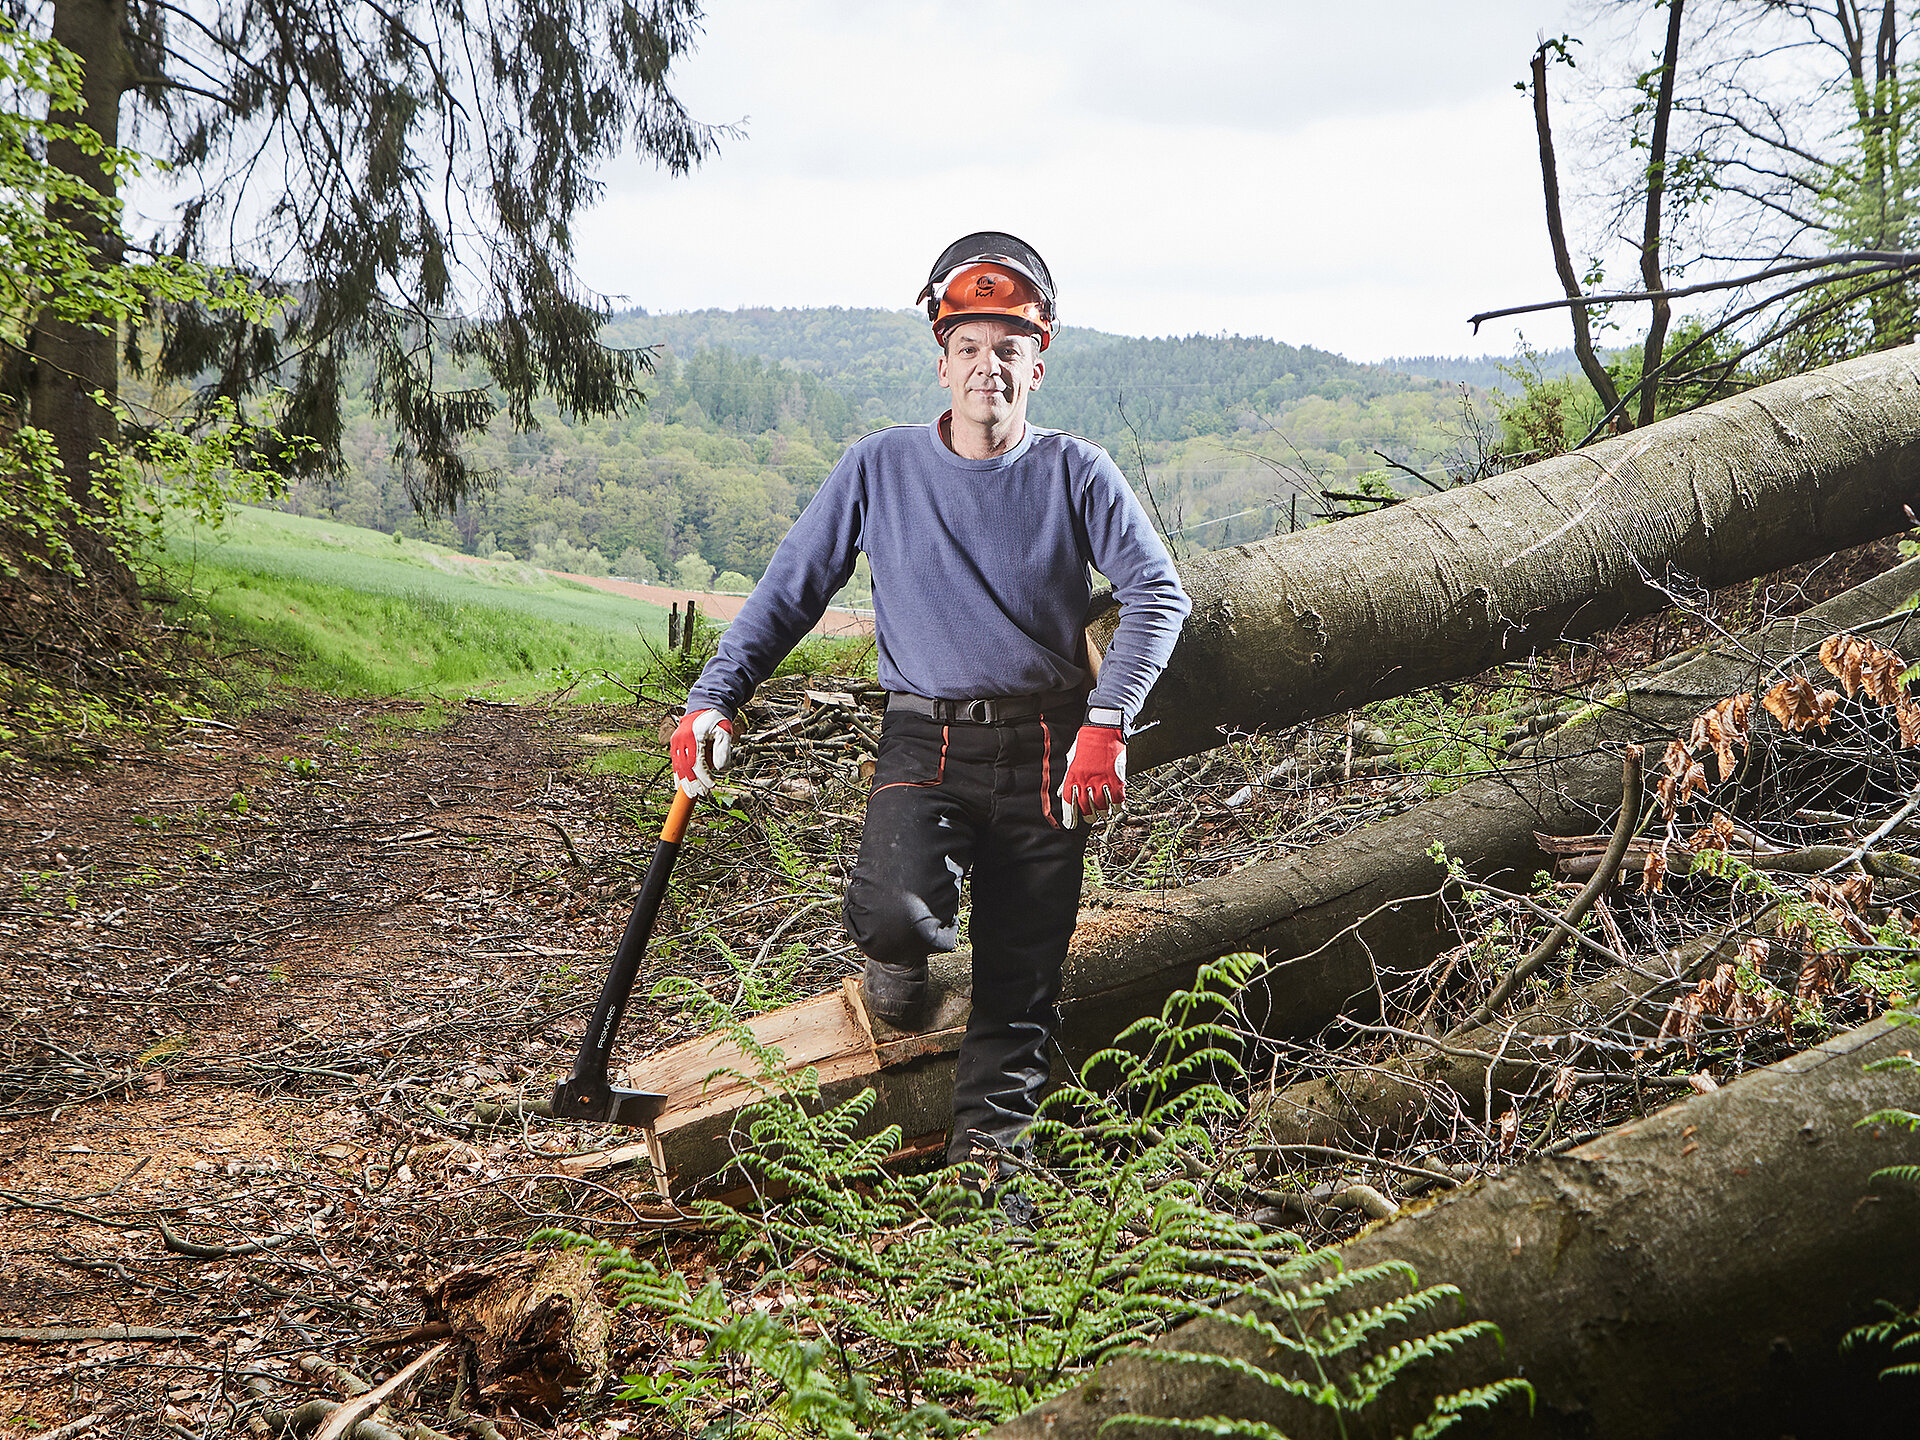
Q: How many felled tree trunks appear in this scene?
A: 4